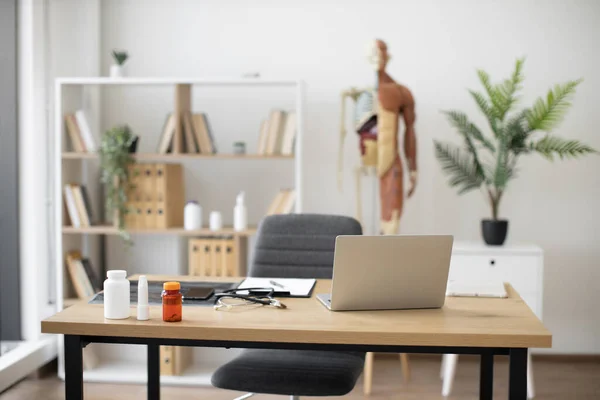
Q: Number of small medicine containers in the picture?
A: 3